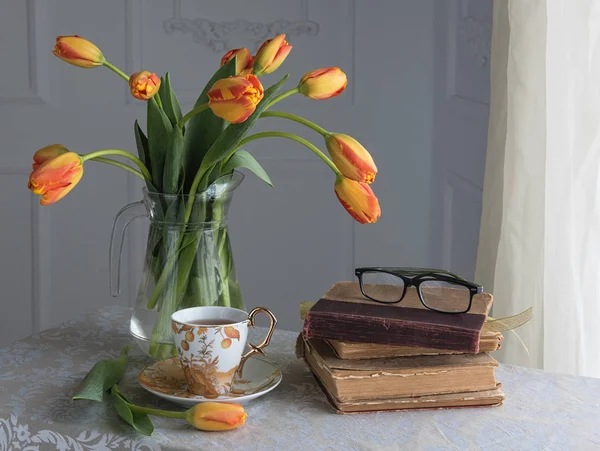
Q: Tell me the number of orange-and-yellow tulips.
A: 11